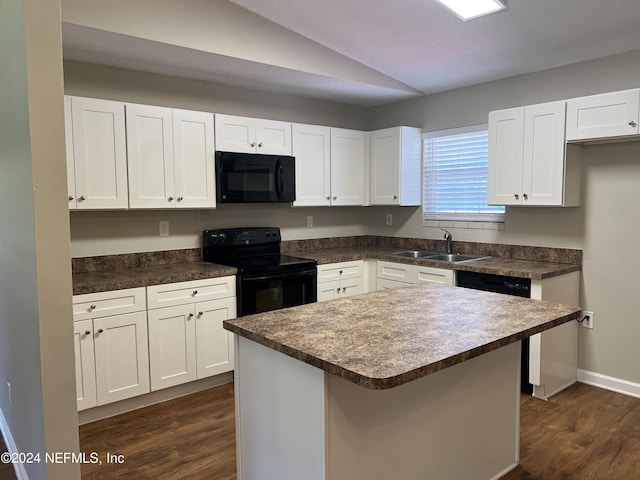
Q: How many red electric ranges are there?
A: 0